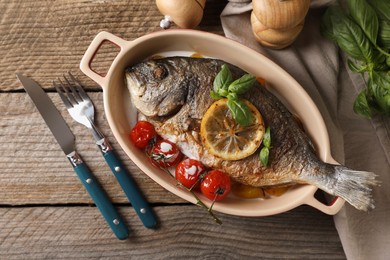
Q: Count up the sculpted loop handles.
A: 2